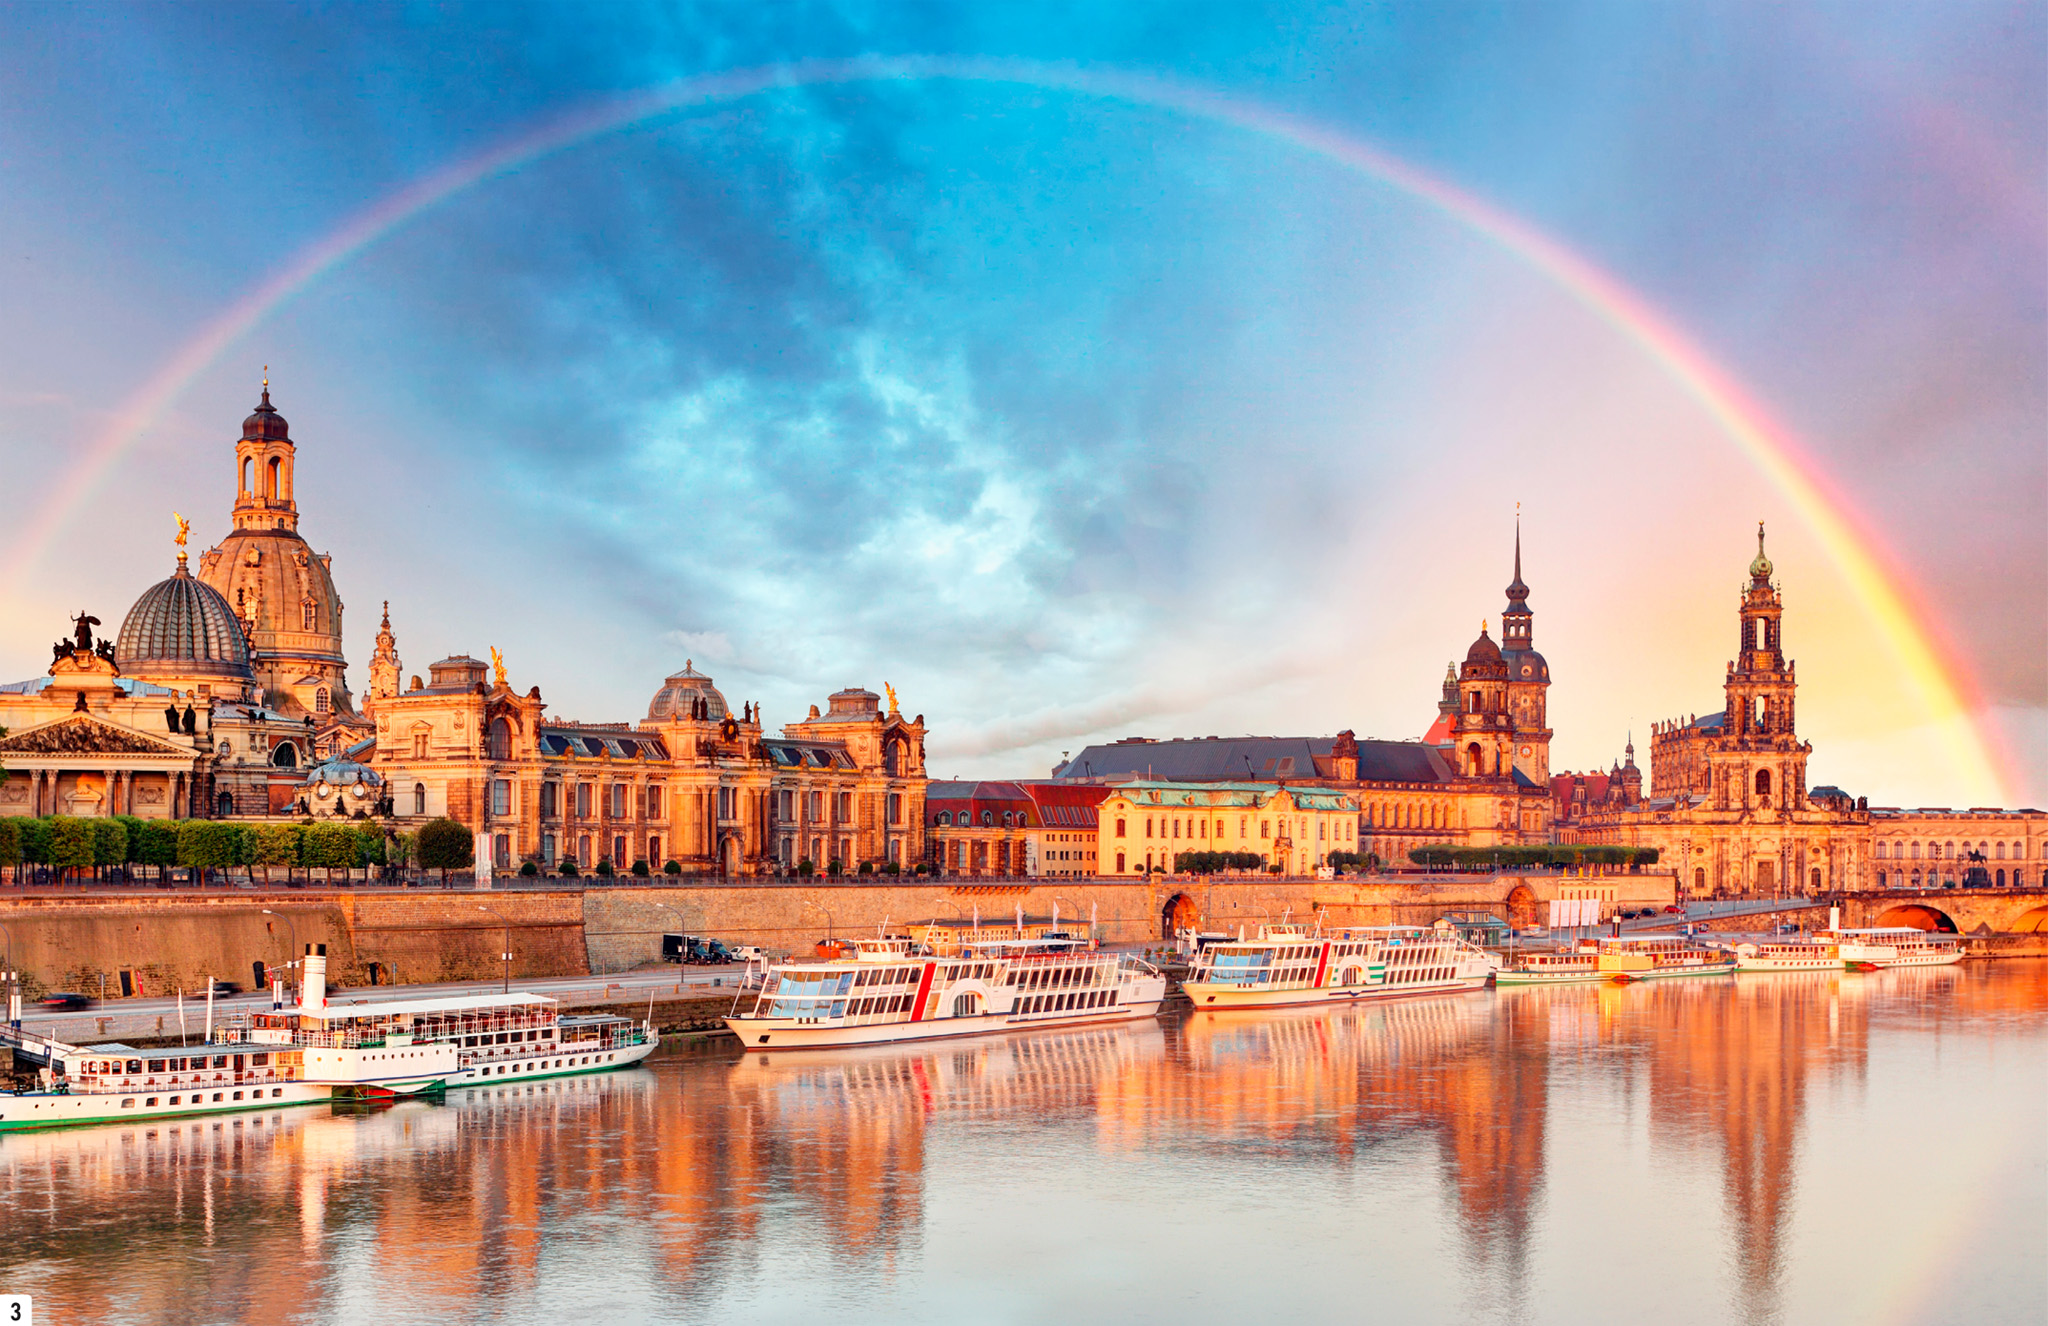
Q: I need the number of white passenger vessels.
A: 5